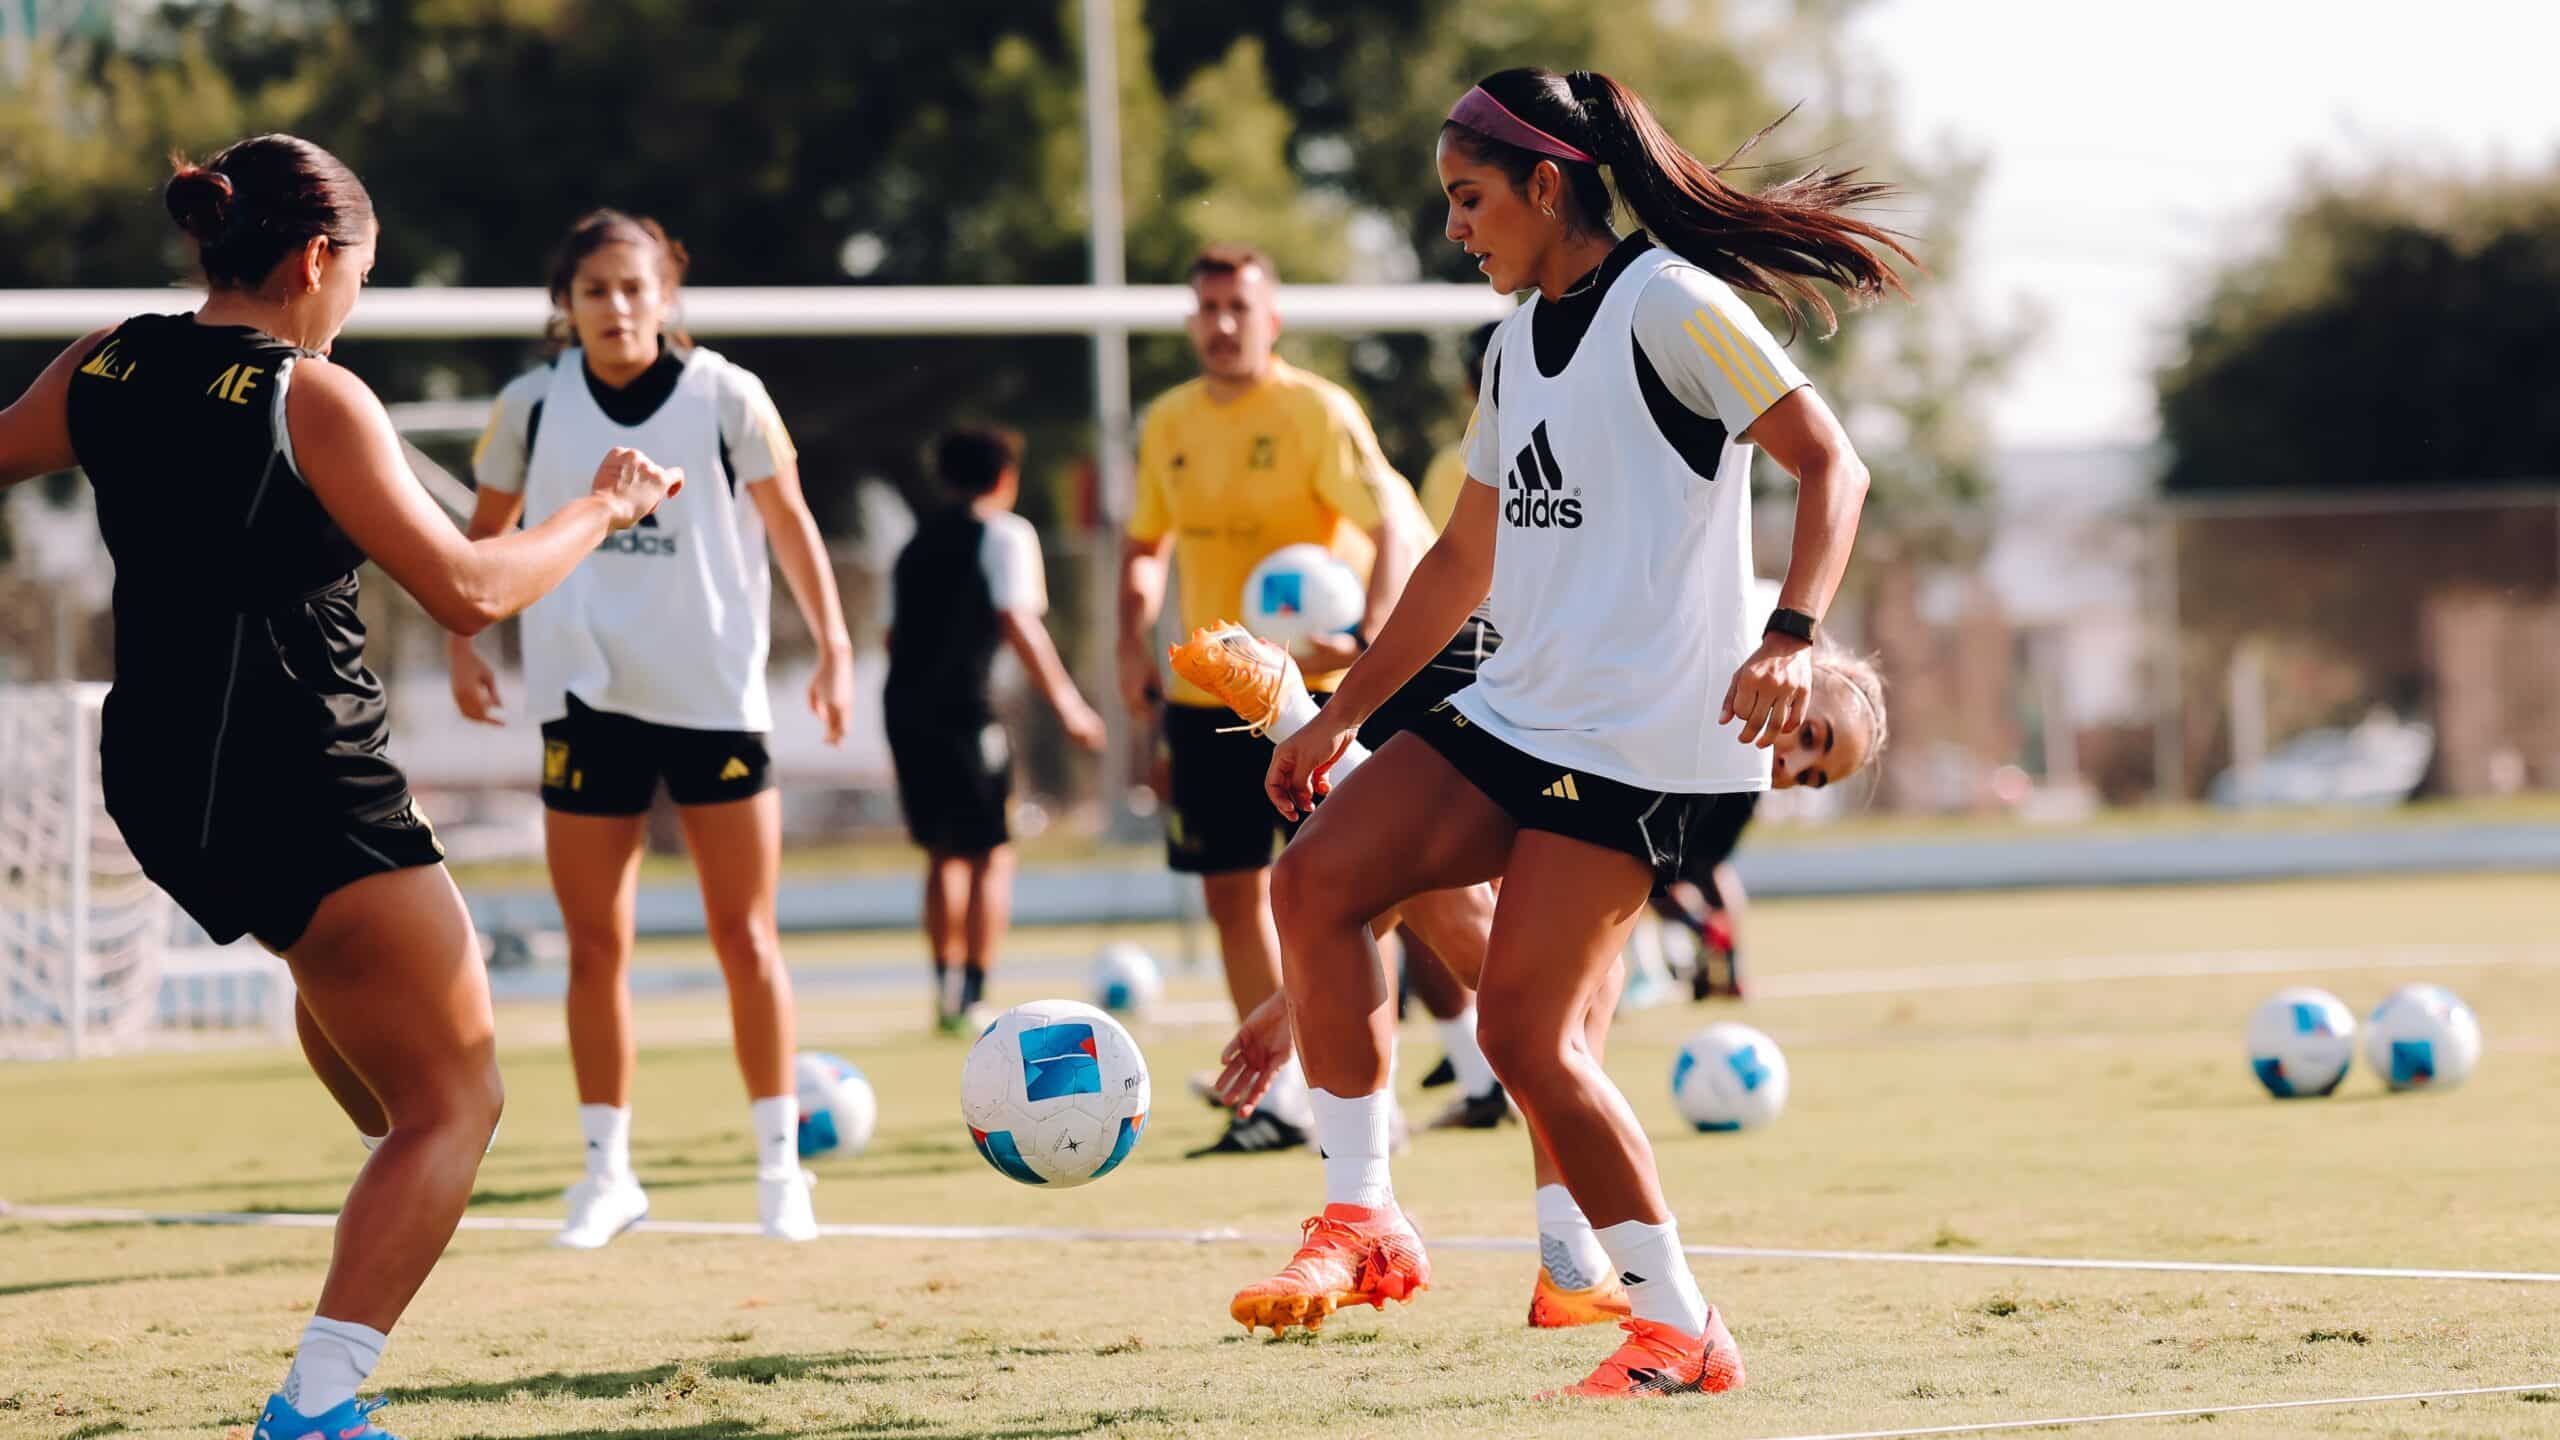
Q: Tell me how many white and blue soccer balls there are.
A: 7